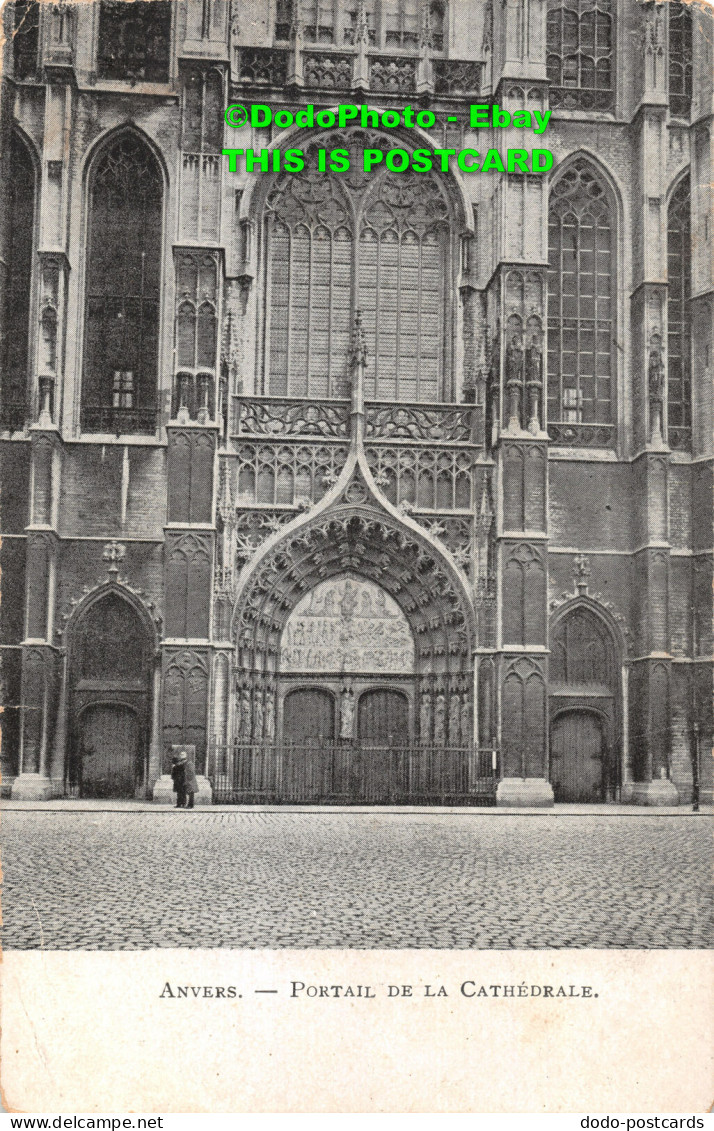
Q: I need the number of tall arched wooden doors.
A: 4